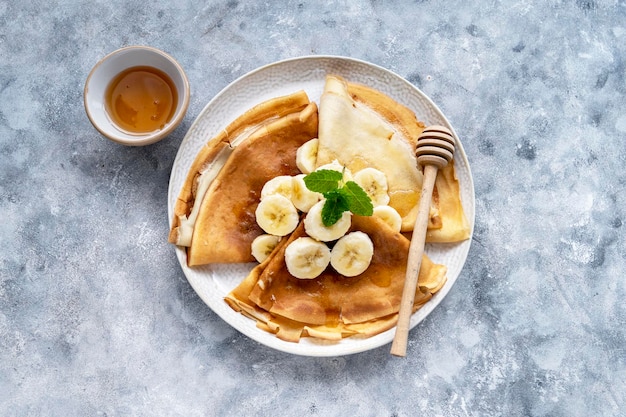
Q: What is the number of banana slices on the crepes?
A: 11